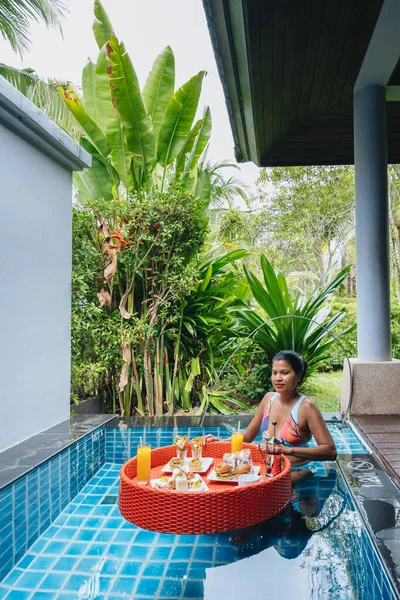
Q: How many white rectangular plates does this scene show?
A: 3